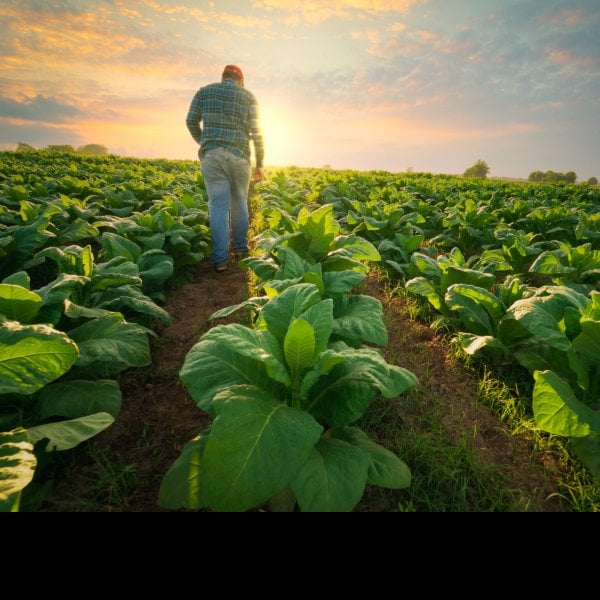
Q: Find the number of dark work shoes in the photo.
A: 2